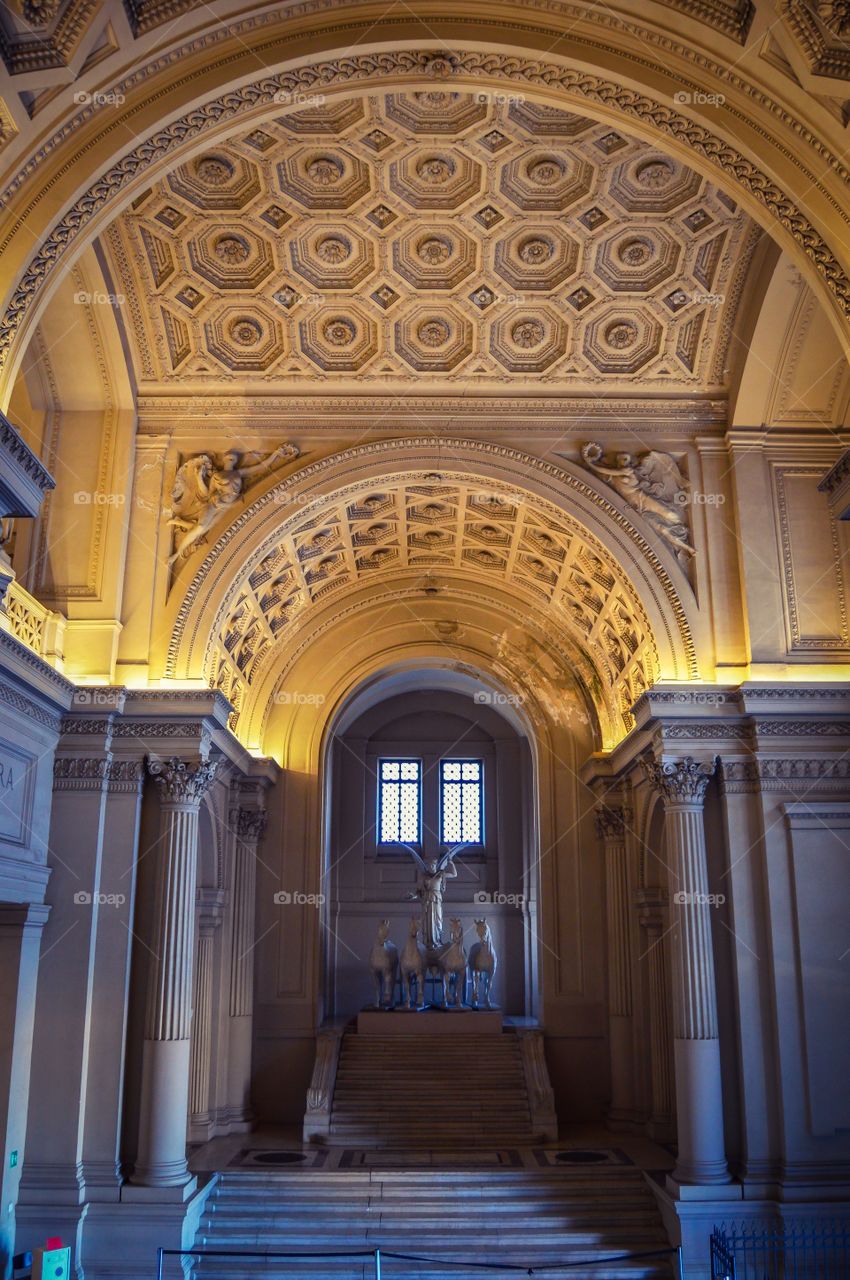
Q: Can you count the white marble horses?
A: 4